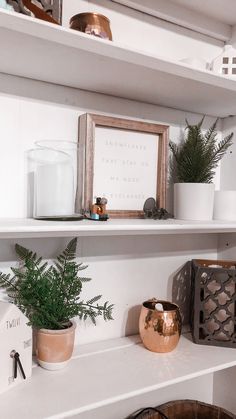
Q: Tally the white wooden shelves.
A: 3